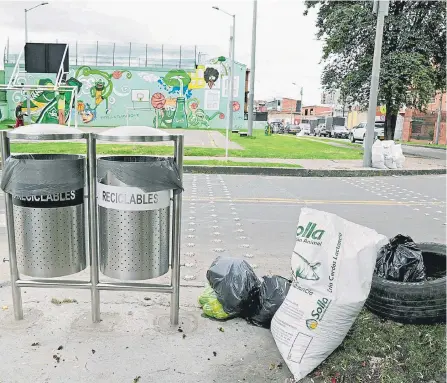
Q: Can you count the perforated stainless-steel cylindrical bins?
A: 2